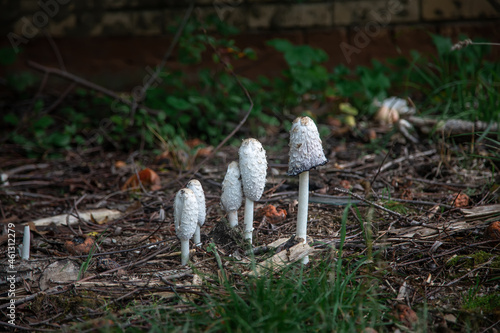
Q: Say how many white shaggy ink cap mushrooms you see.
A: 5